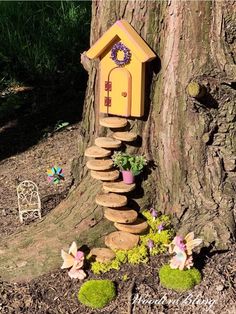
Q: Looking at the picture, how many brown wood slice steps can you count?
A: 12